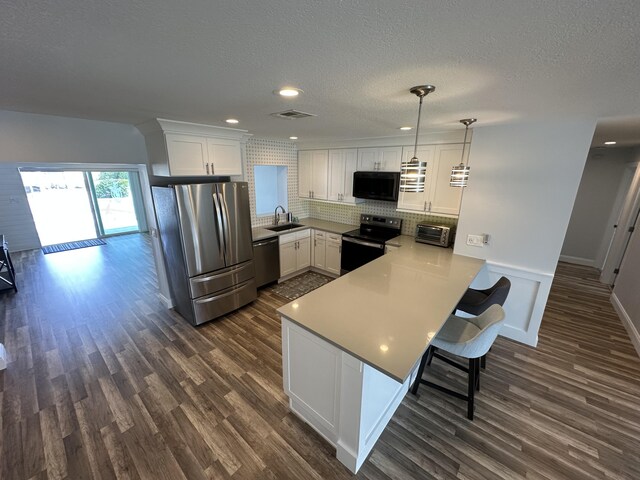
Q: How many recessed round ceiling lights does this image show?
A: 5